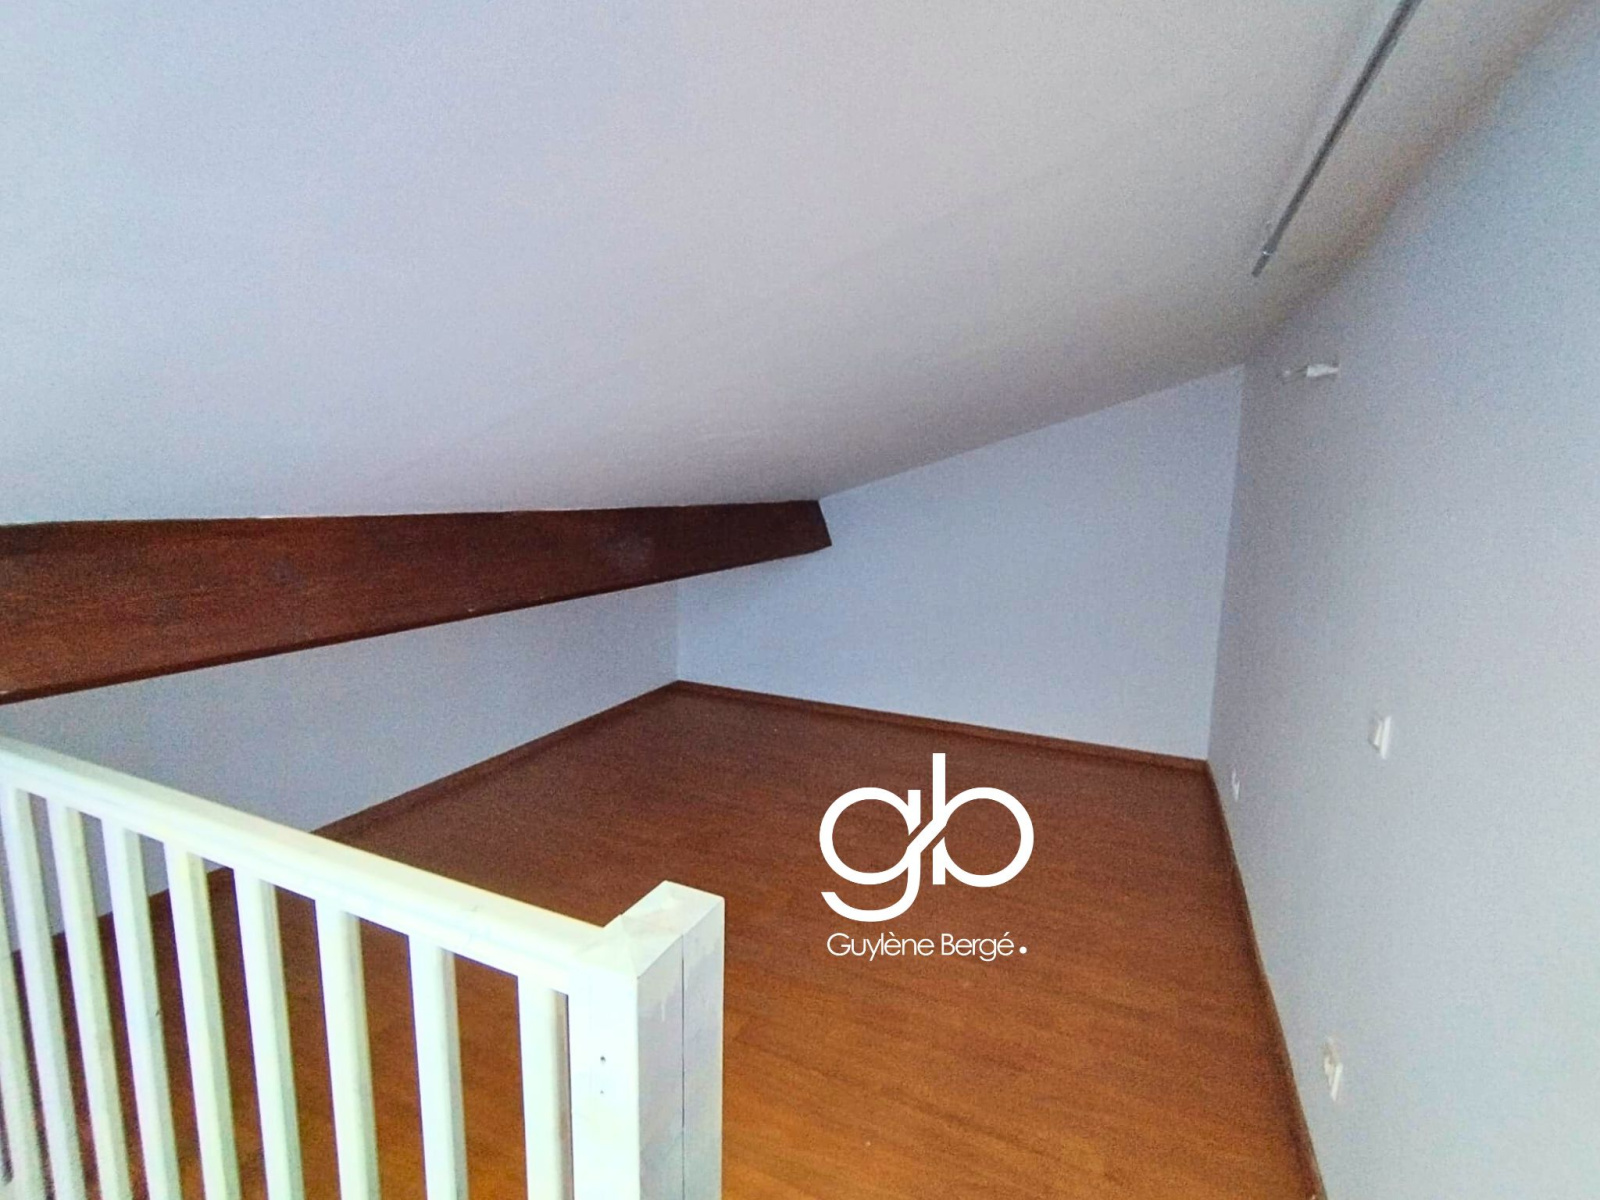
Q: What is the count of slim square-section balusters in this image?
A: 9